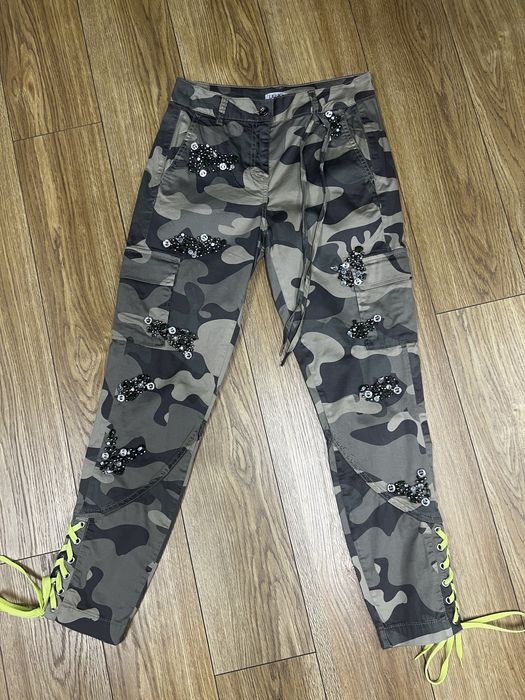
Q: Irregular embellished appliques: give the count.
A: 10